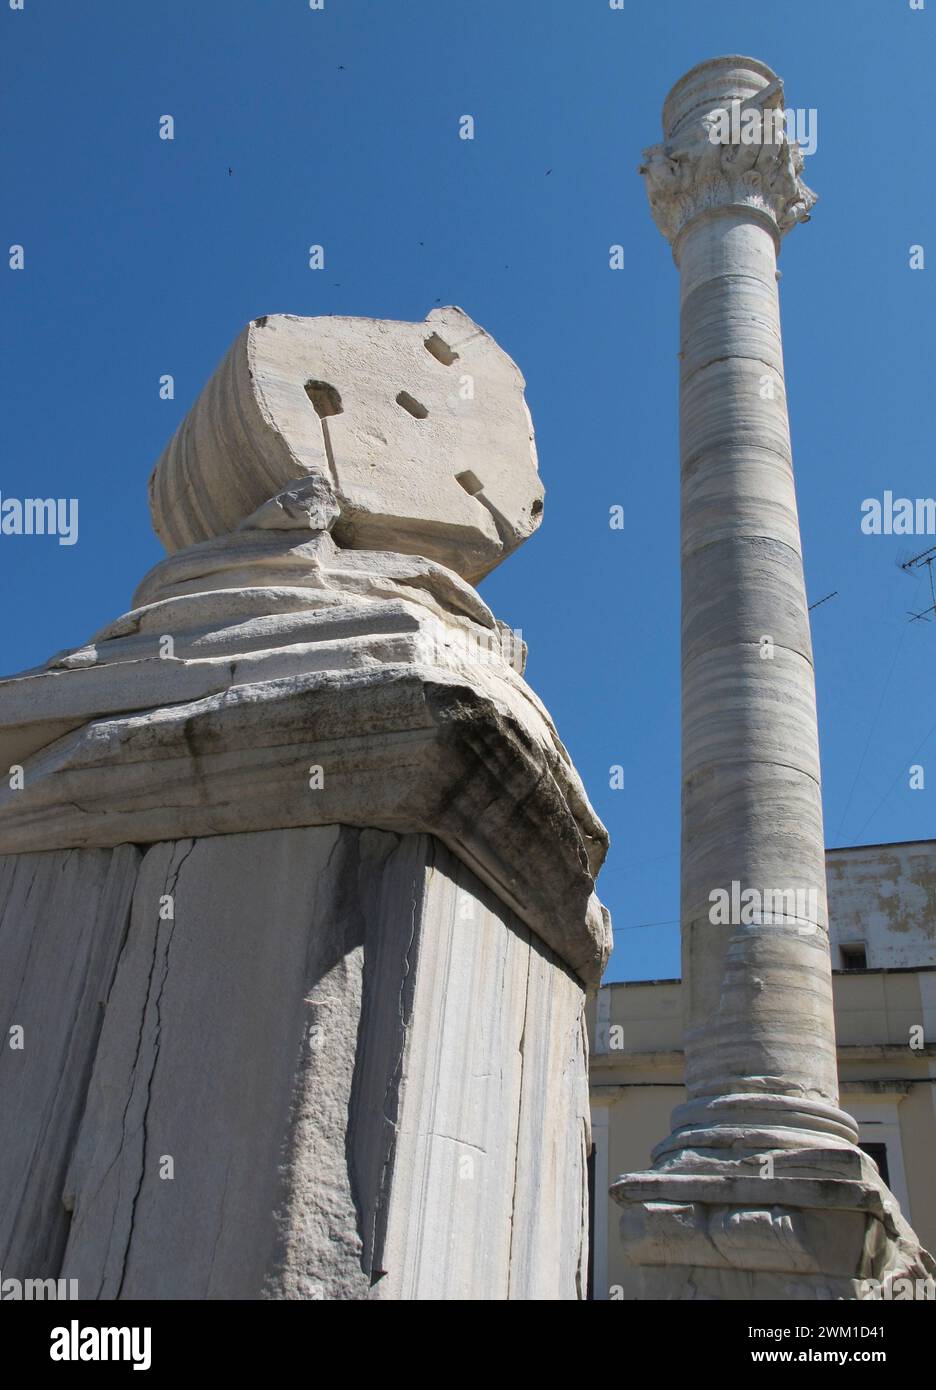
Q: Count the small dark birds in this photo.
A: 7